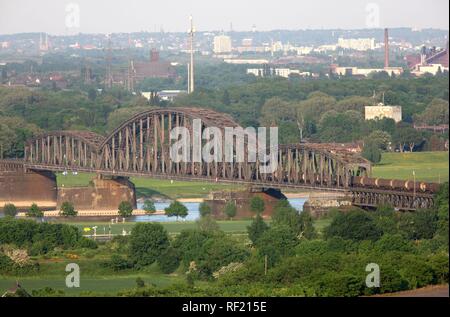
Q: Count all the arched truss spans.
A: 3